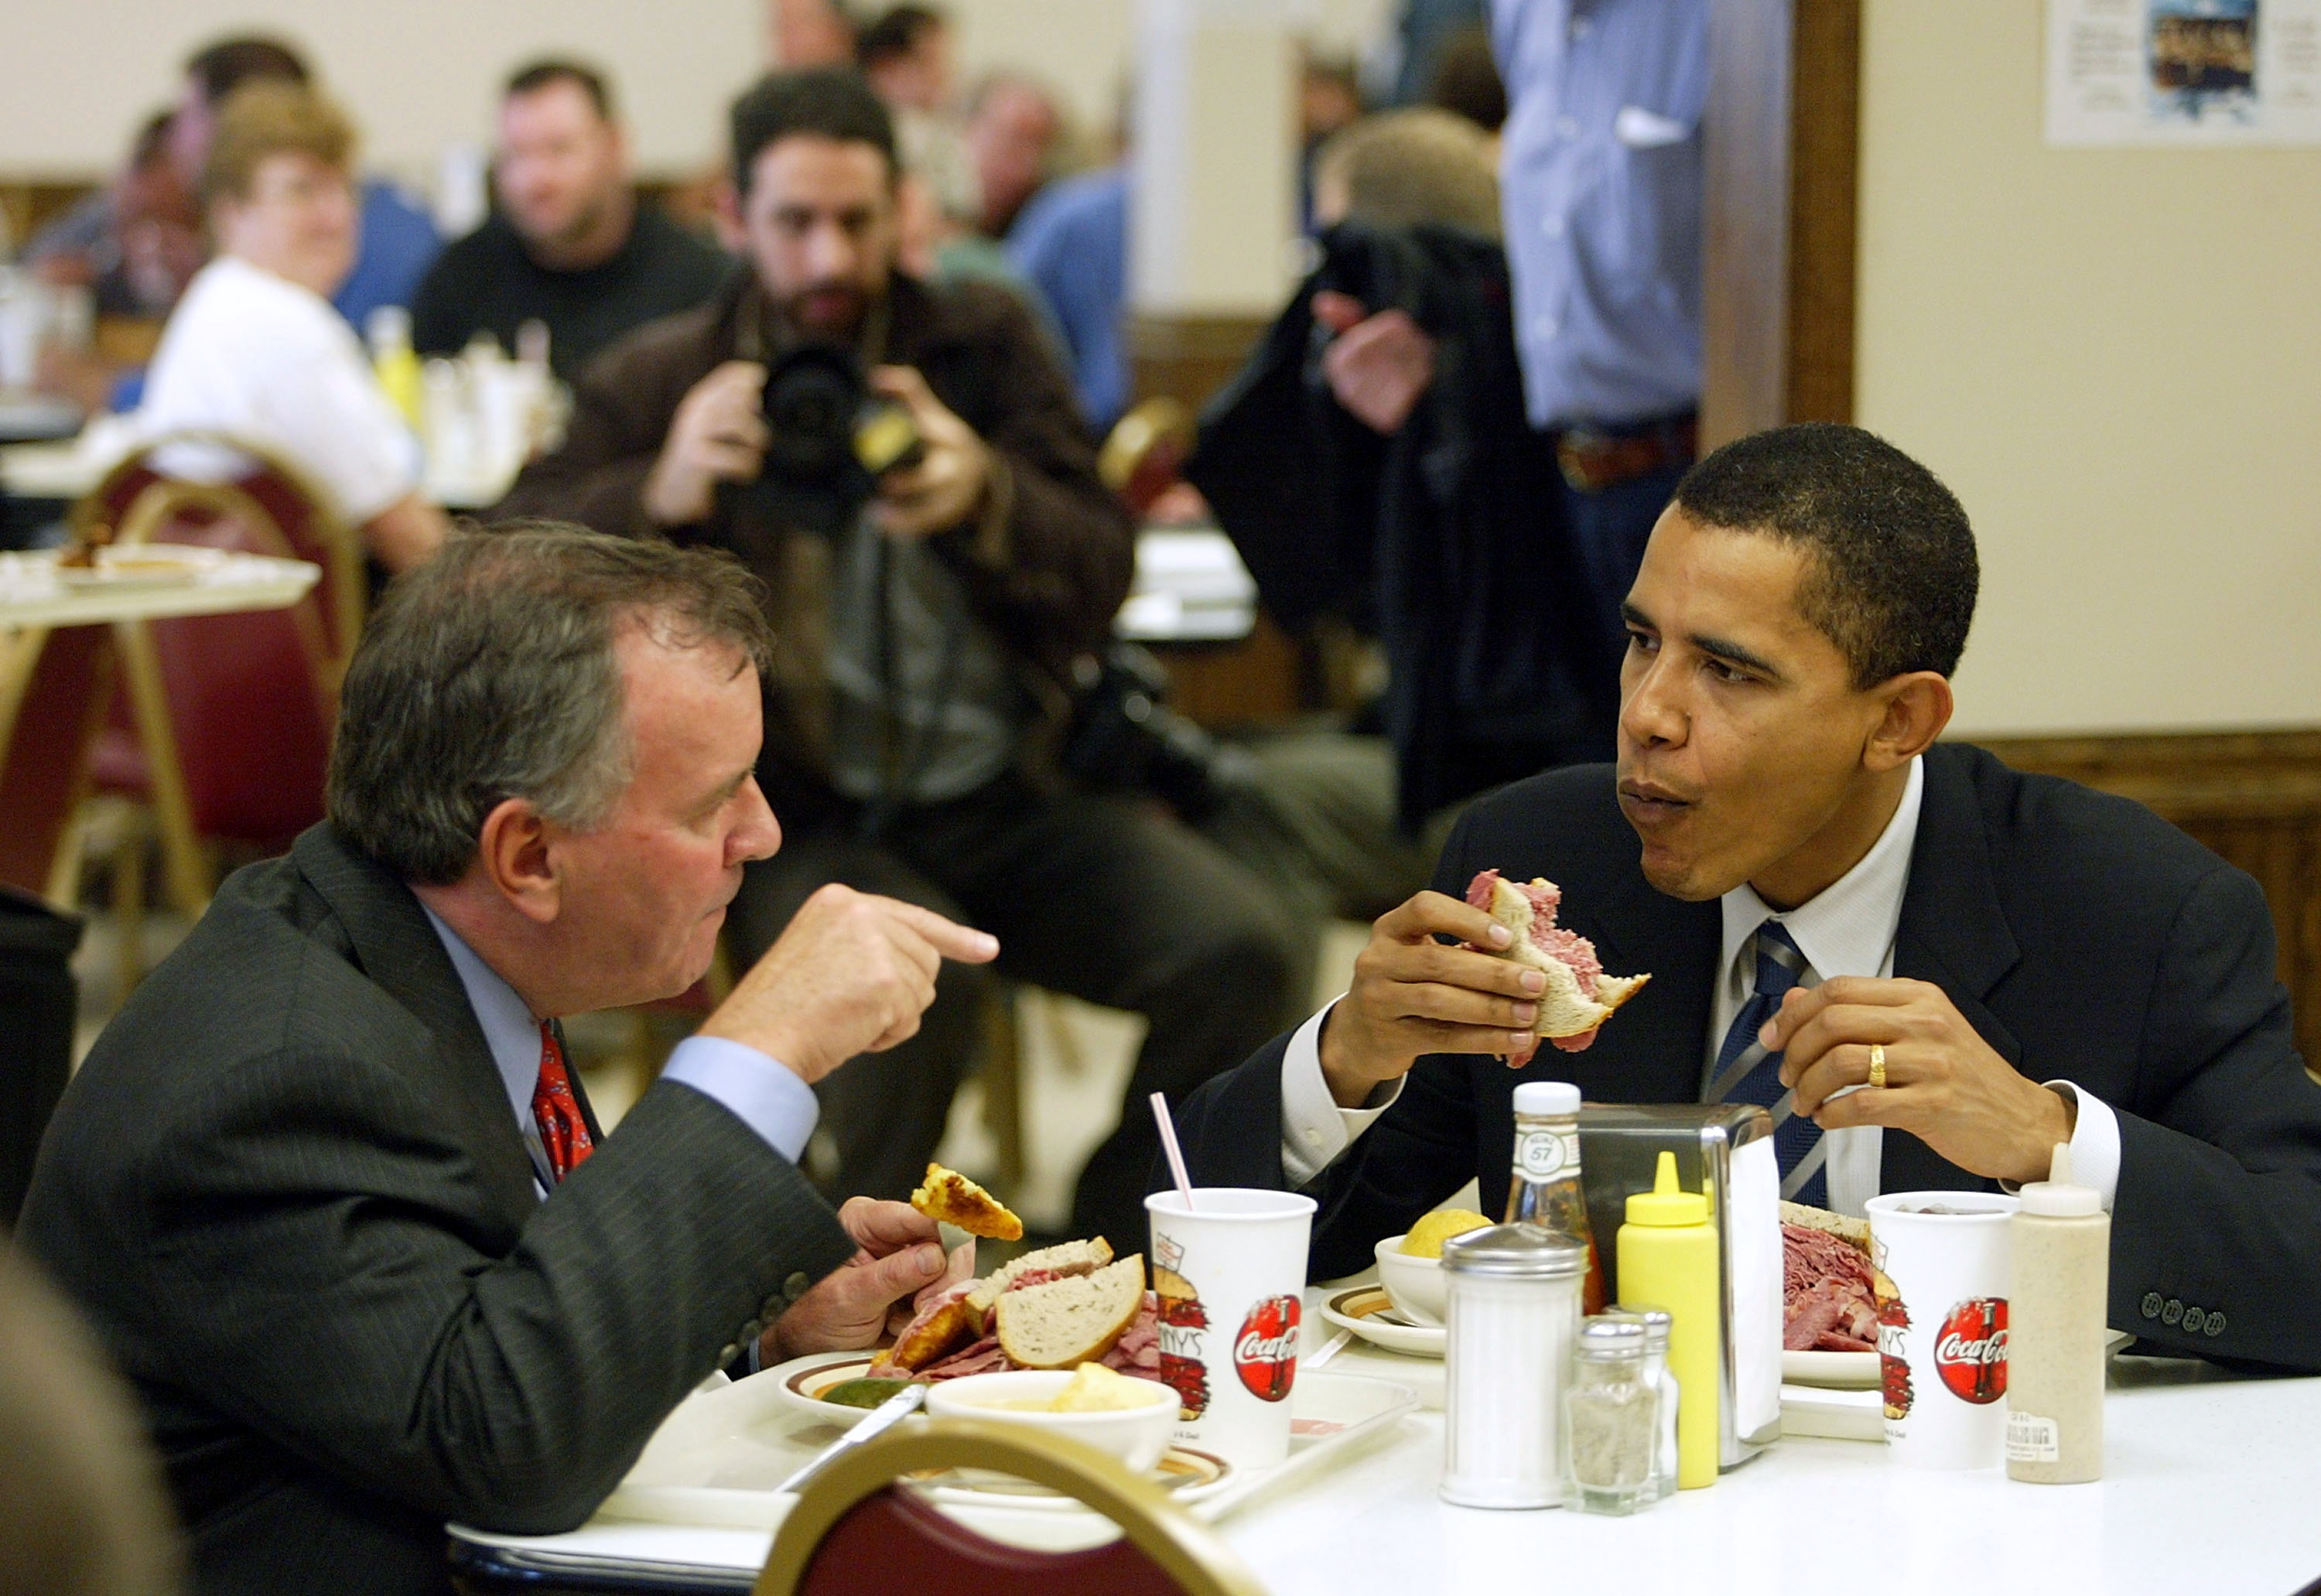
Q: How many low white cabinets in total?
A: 0